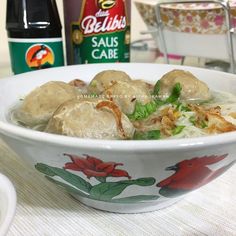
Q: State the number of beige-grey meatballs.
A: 5